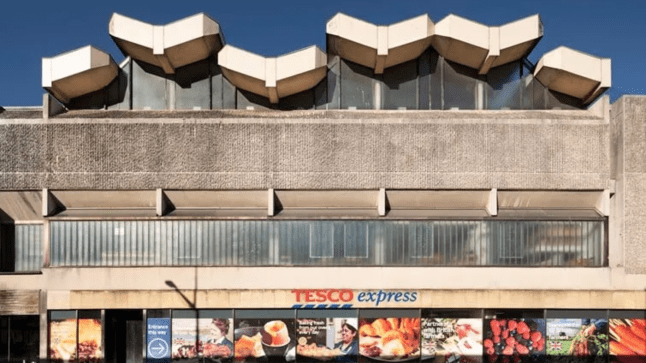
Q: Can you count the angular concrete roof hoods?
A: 6